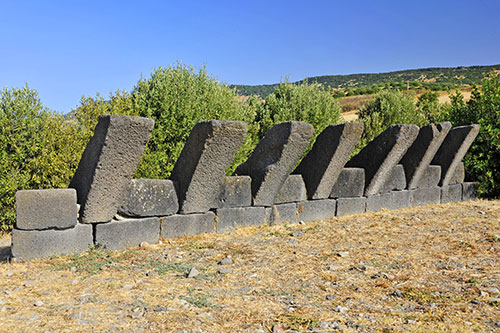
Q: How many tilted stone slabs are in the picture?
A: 7